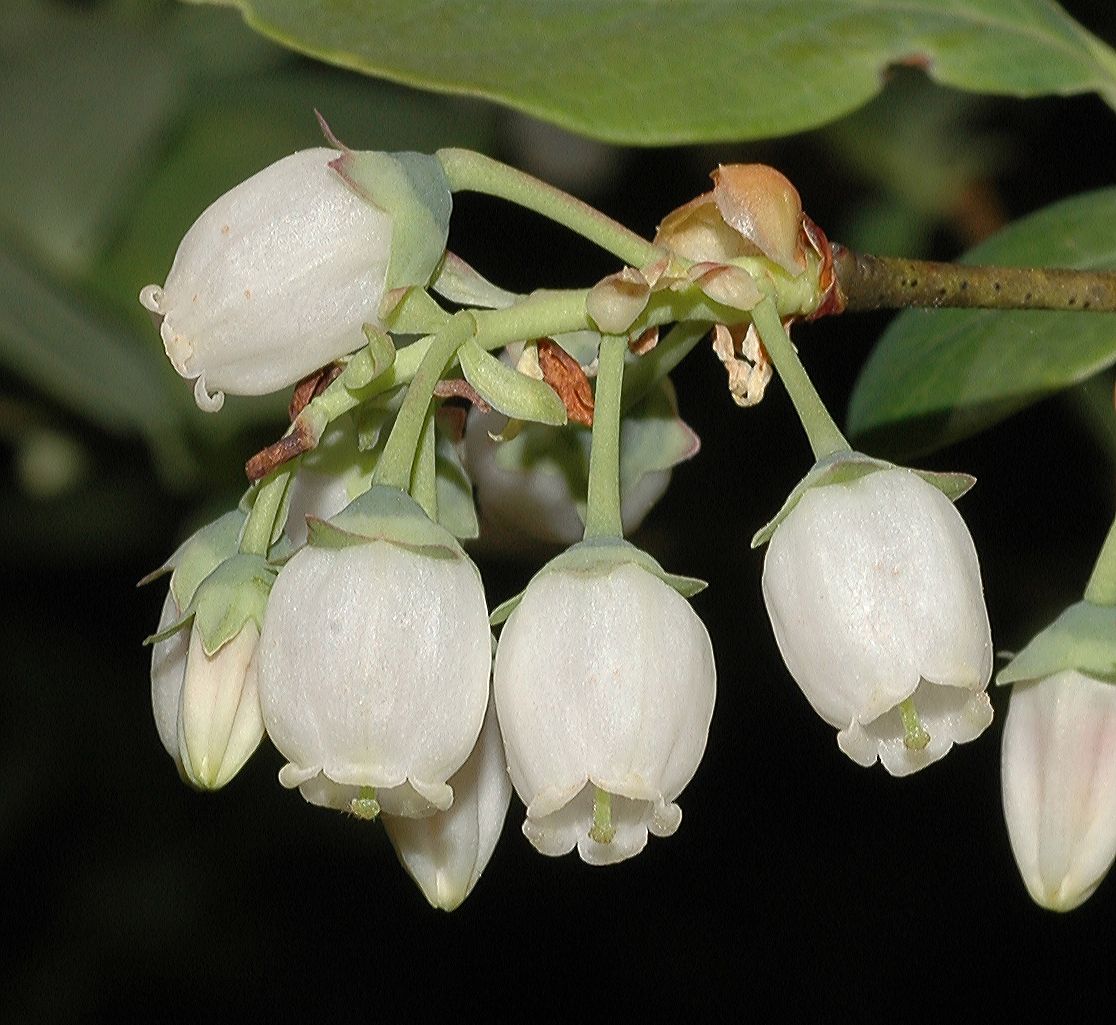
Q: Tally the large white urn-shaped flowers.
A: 4